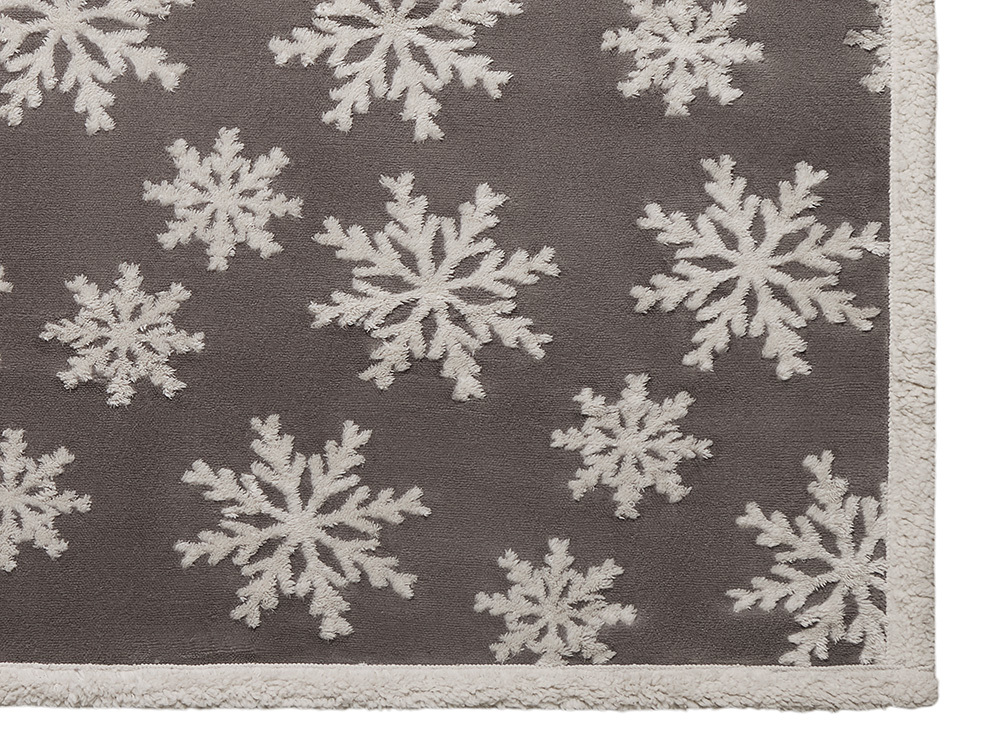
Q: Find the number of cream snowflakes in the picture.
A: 14